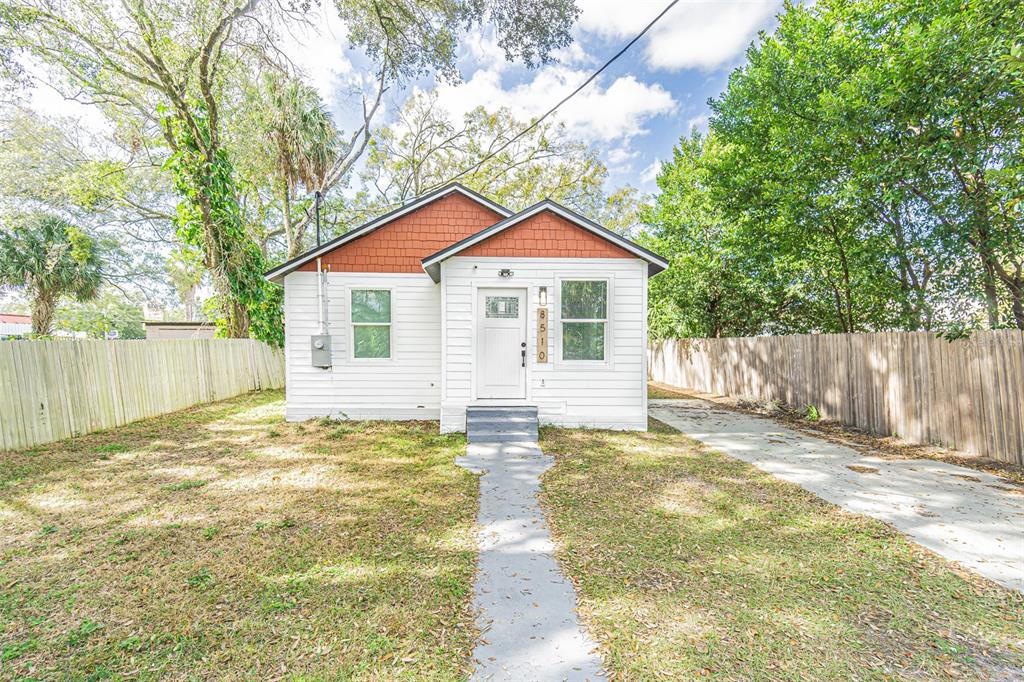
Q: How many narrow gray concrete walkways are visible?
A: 1